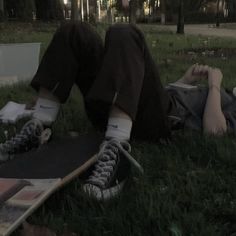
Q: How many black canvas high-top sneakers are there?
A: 2